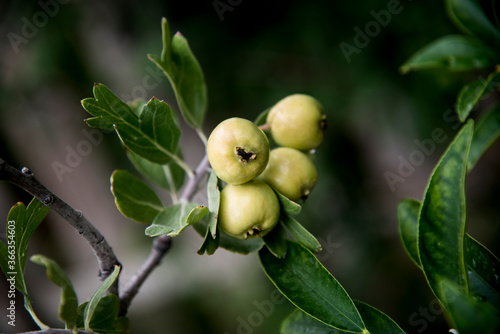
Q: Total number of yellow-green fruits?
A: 4